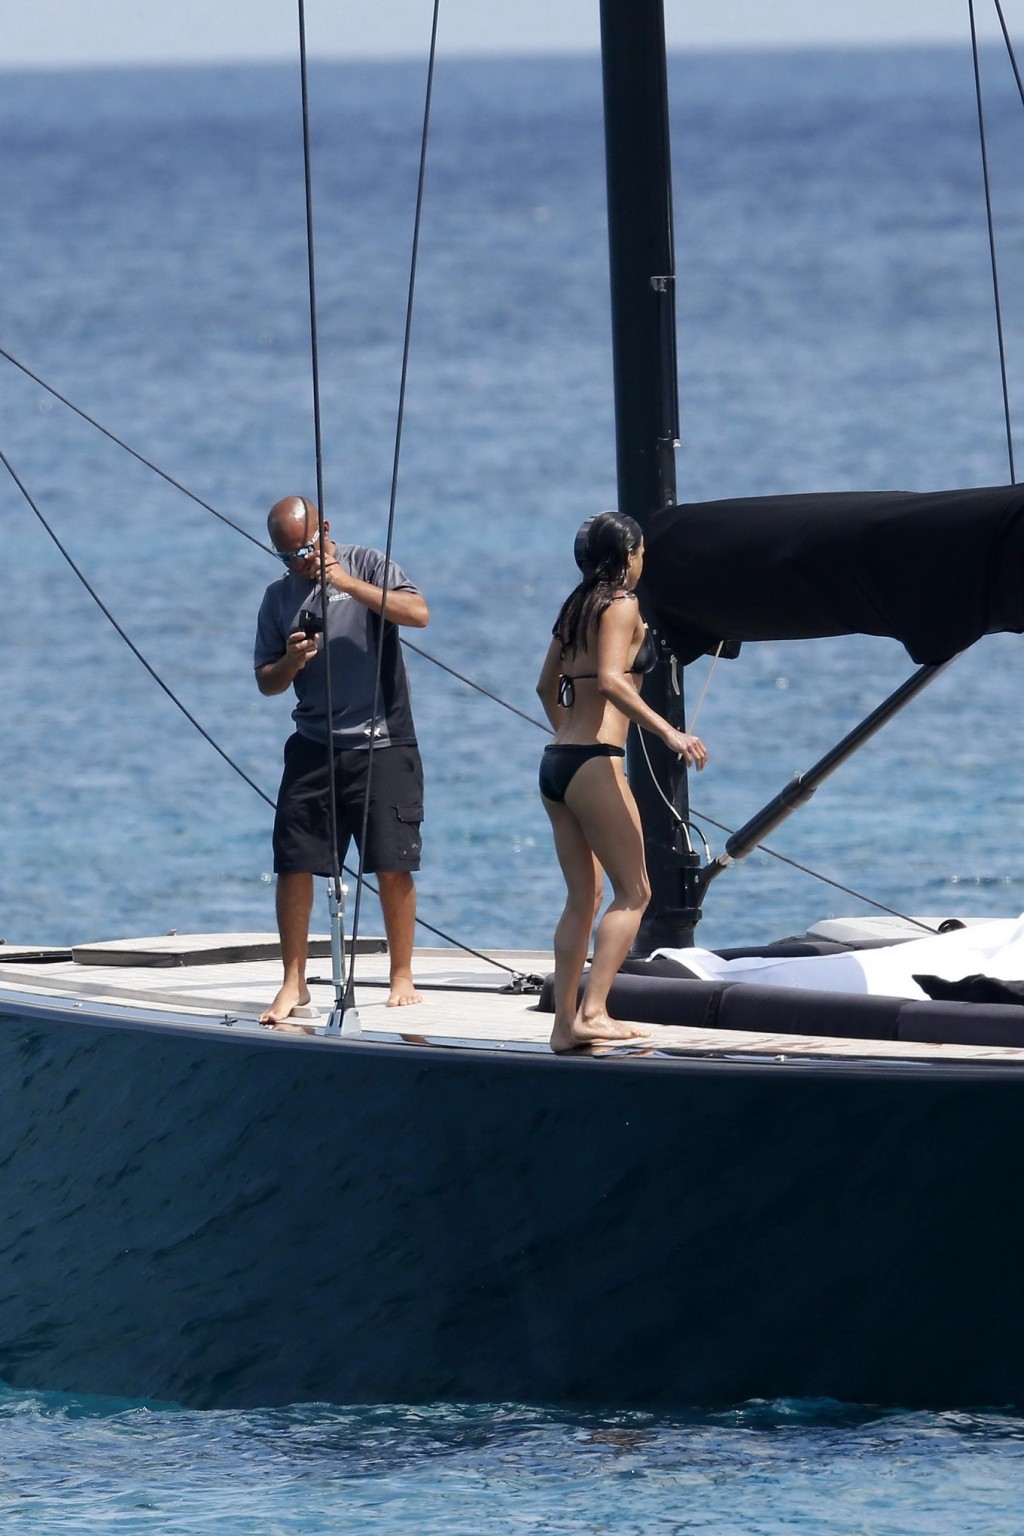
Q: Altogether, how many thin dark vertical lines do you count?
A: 4